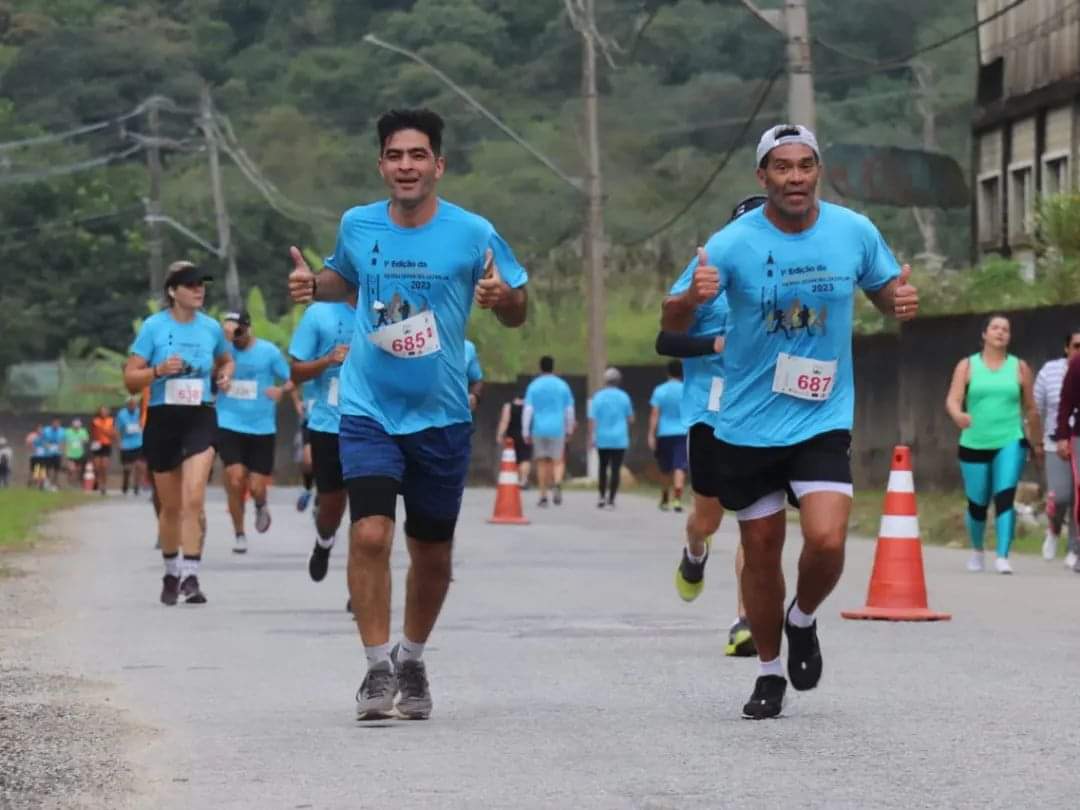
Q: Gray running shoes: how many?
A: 2